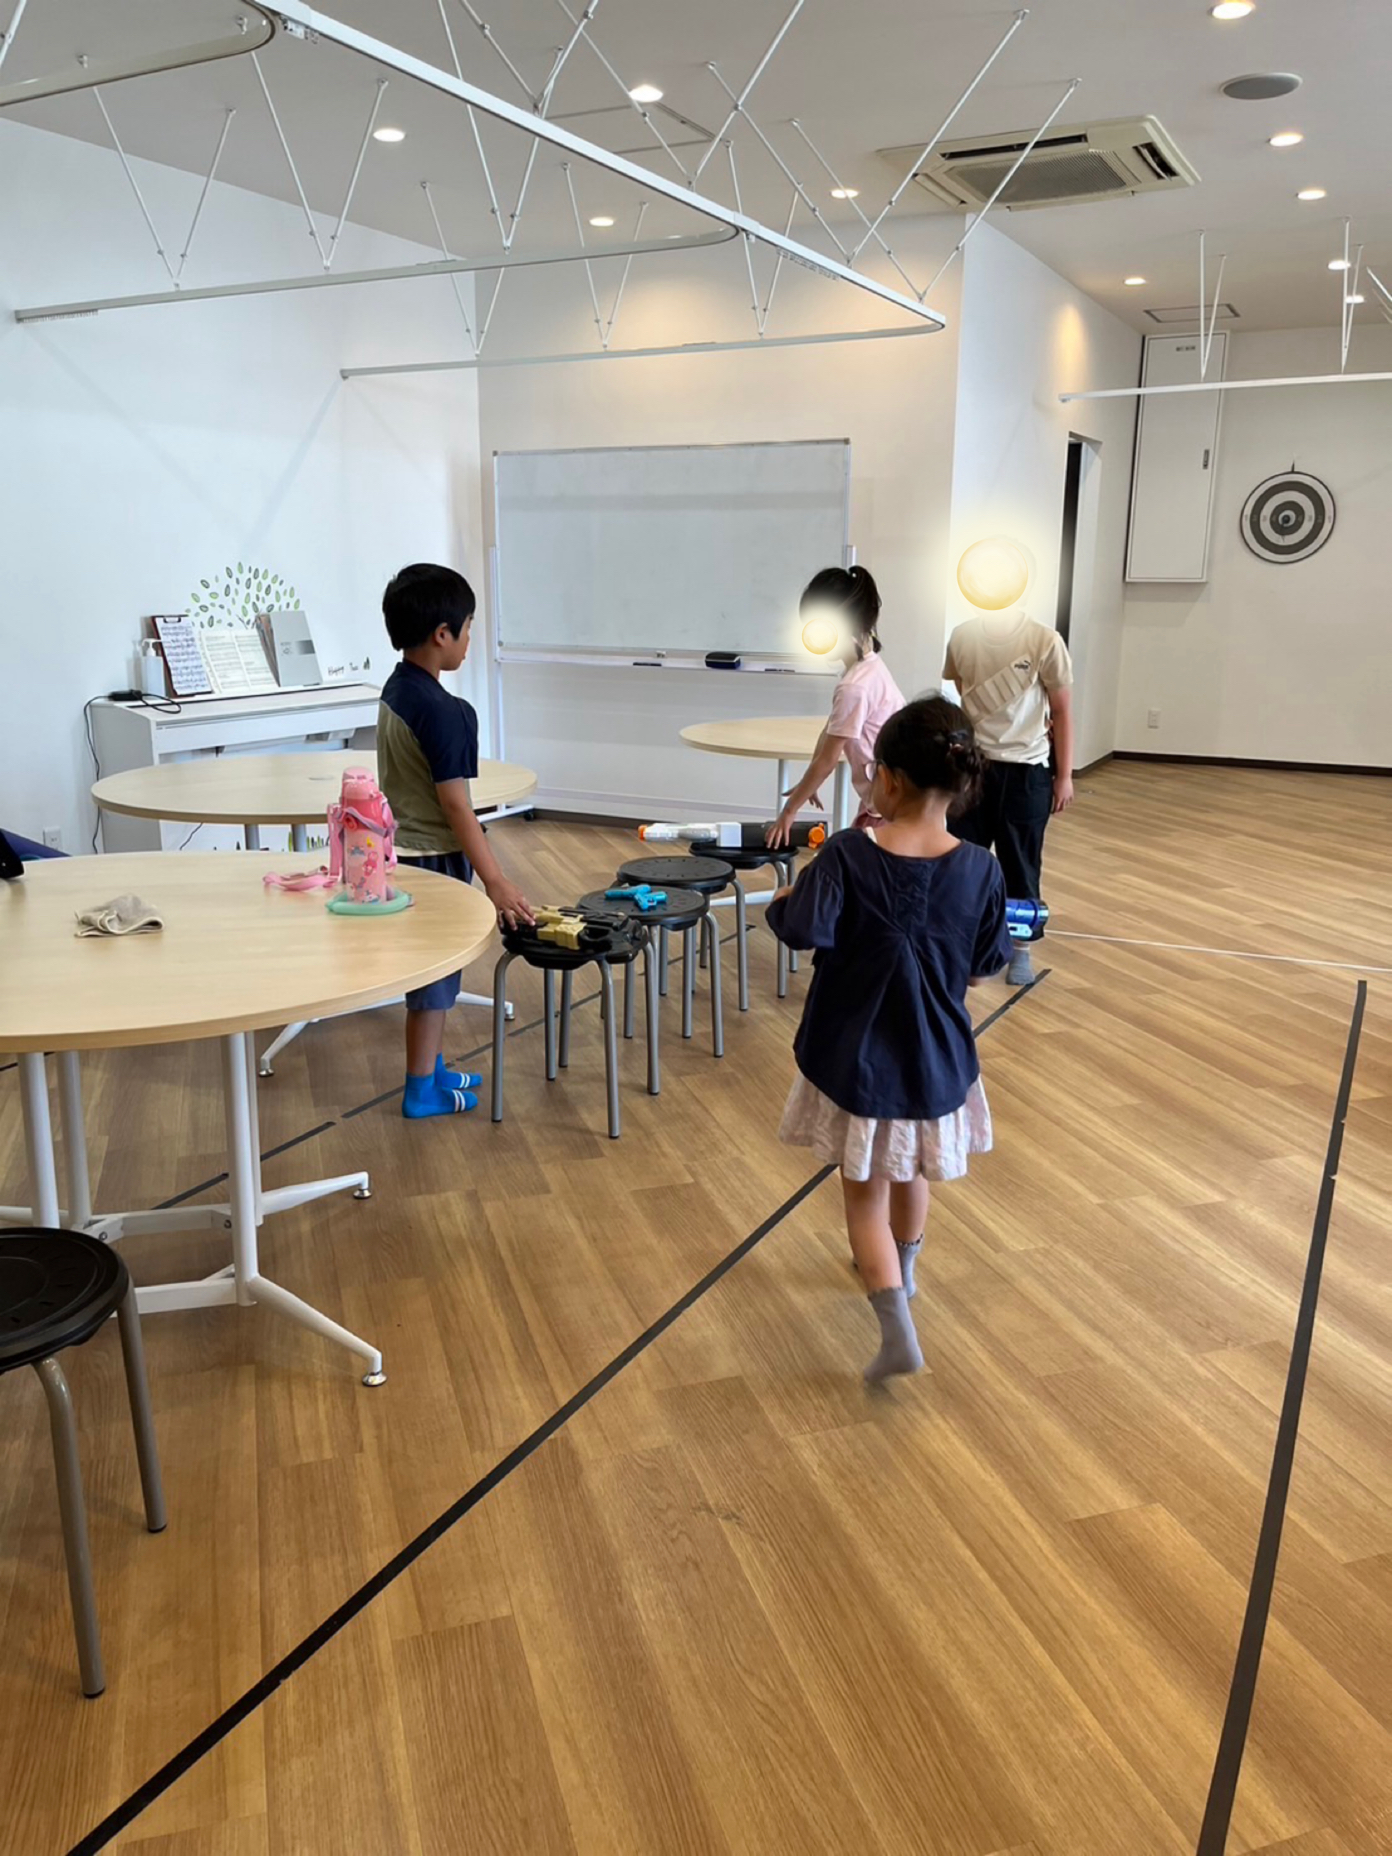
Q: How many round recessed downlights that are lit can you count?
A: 10